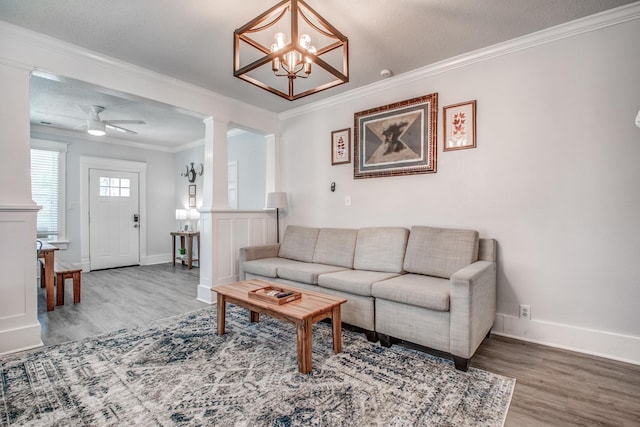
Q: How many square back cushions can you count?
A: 4